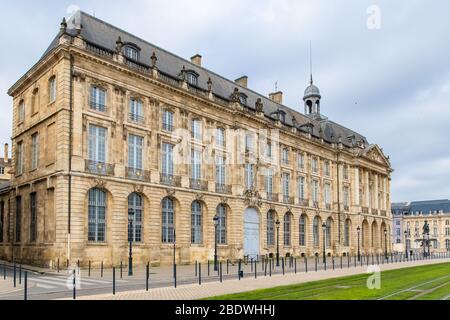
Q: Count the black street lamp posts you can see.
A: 7